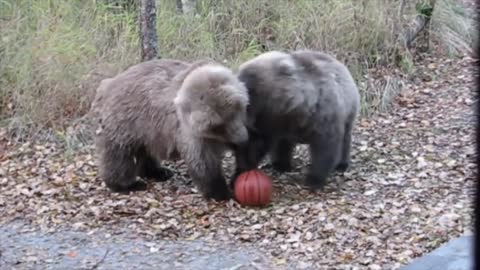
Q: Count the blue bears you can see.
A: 0